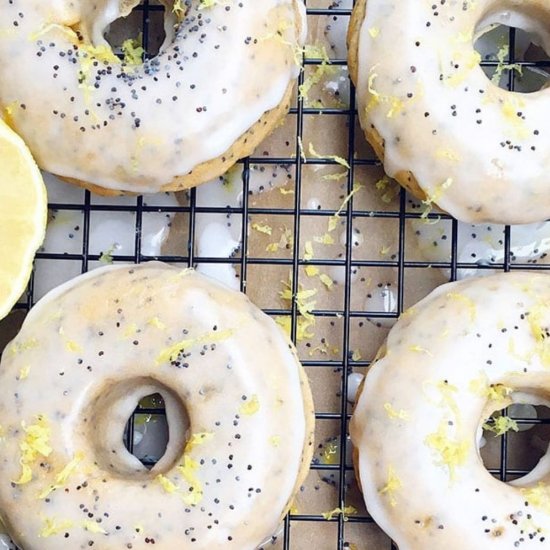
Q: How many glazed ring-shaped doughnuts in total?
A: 4